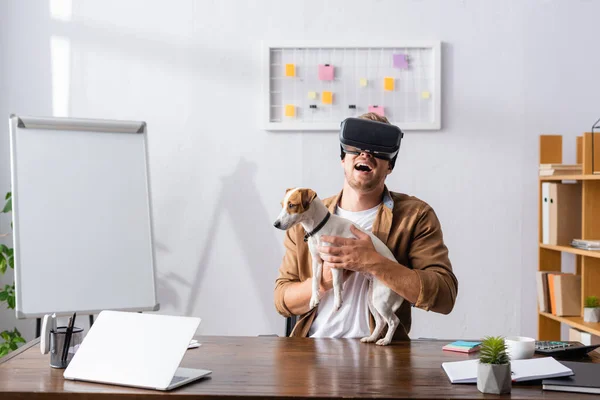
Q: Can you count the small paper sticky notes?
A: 10